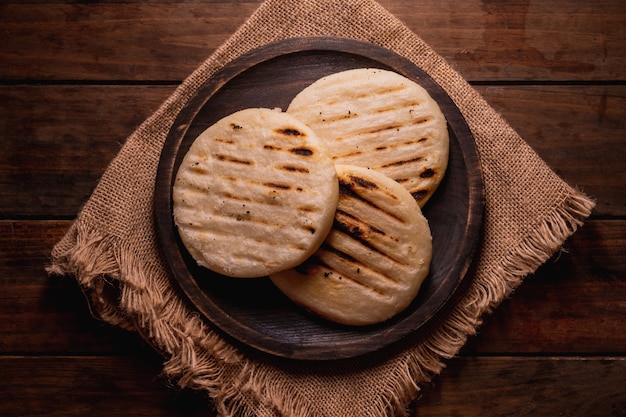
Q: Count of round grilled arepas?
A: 3